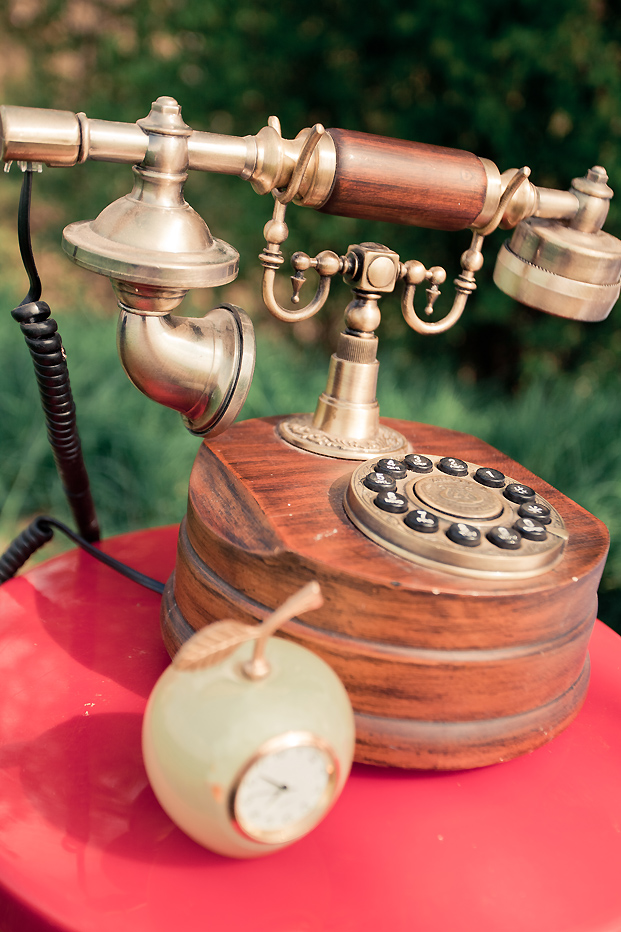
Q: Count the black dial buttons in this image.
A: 12